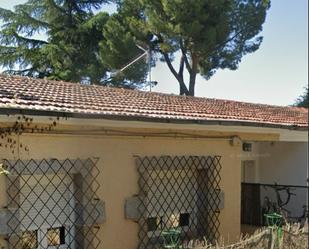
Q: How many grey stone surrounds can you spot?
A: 2